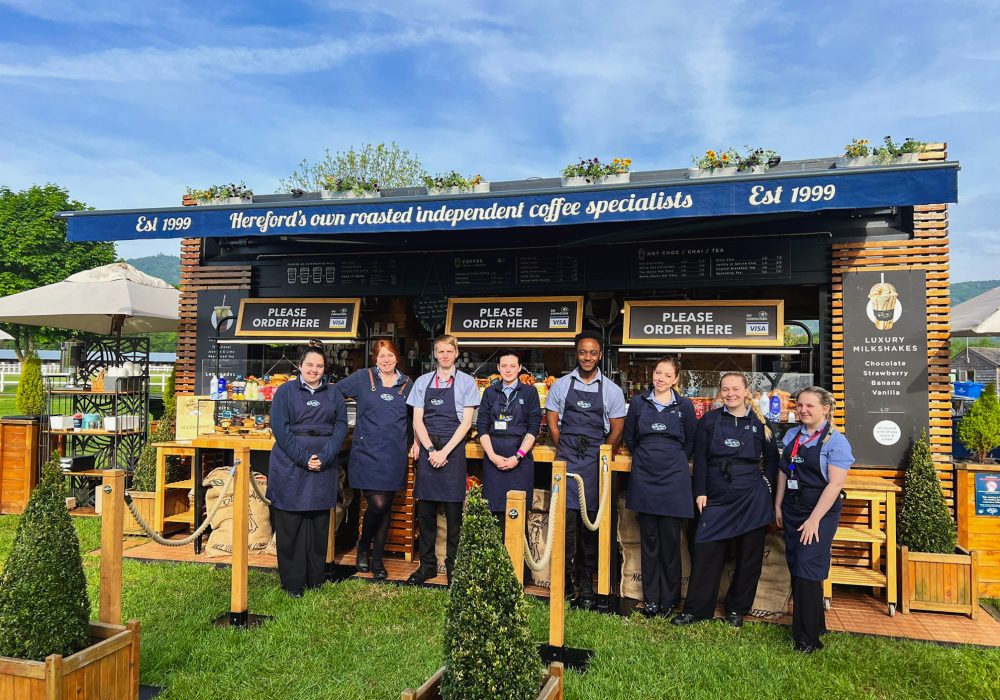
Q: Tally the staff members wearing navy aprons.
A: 8